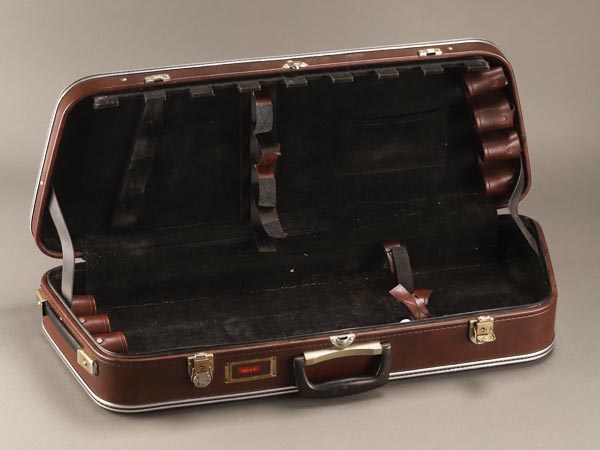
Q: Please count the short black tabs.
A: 9